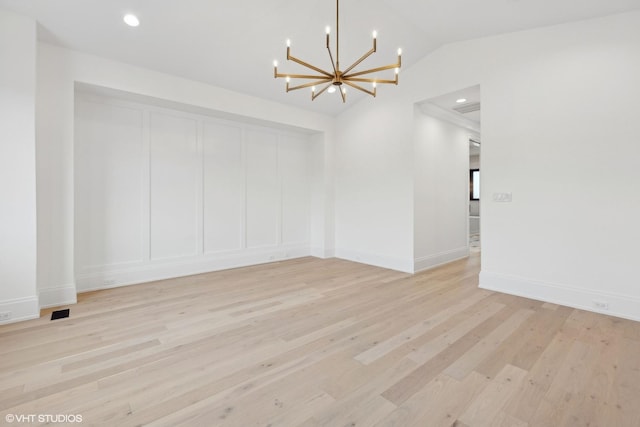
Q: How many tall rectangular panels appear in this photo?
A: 5